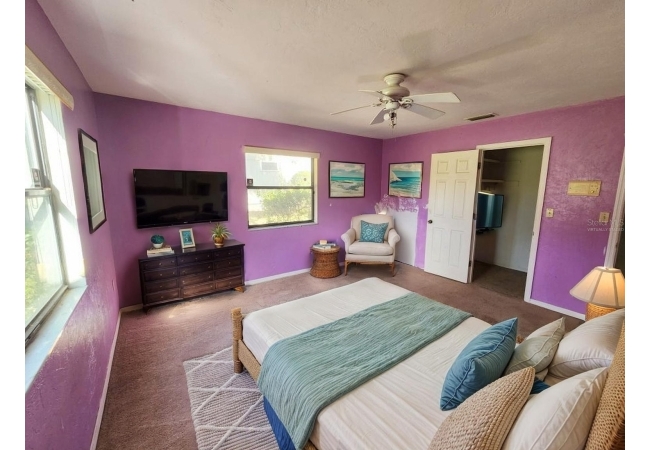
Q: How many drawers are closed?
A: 12